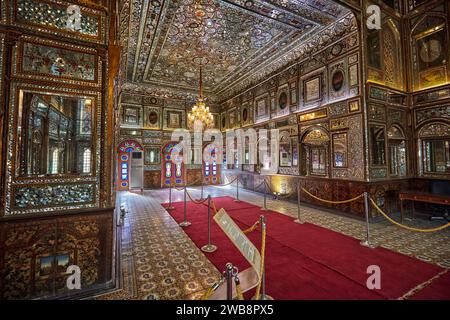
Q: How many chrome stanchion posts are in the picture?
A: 10